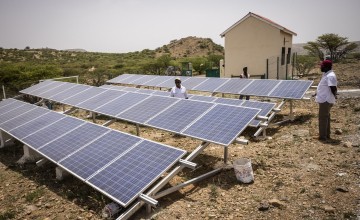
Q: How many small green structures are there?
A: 2